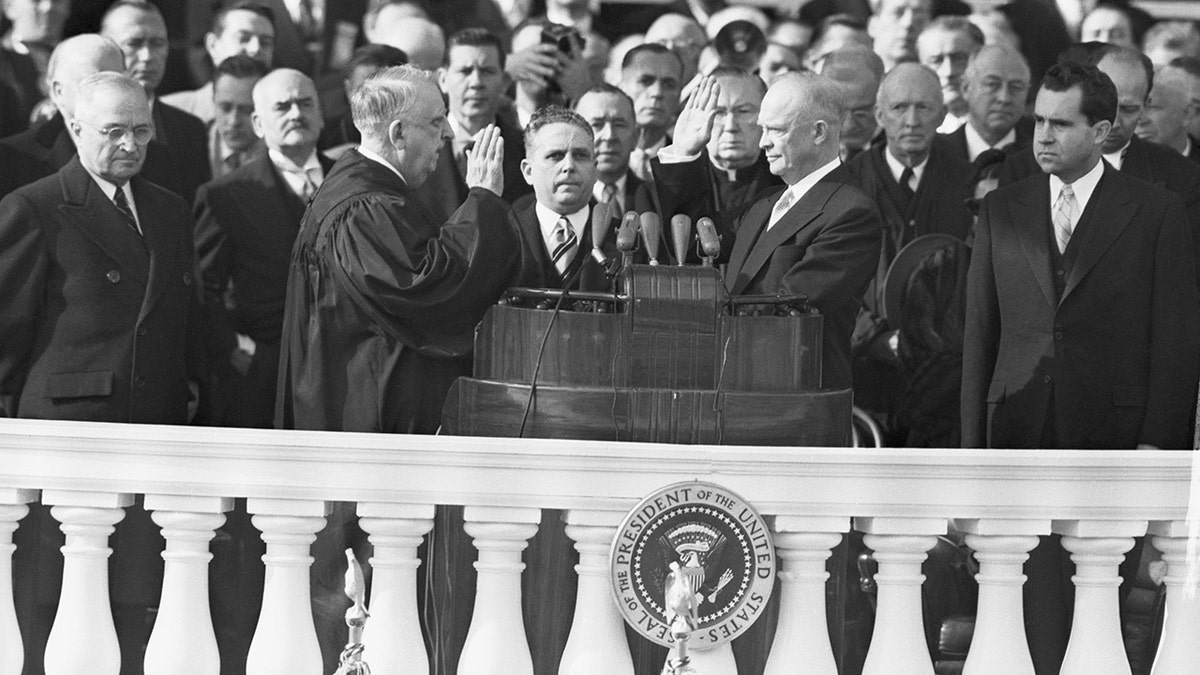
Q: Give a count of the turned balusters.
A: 13